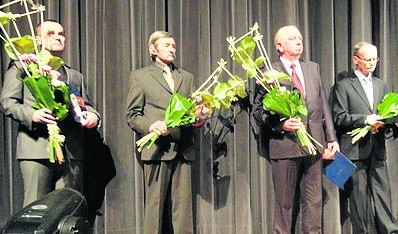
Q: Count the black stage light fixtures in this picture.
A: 1